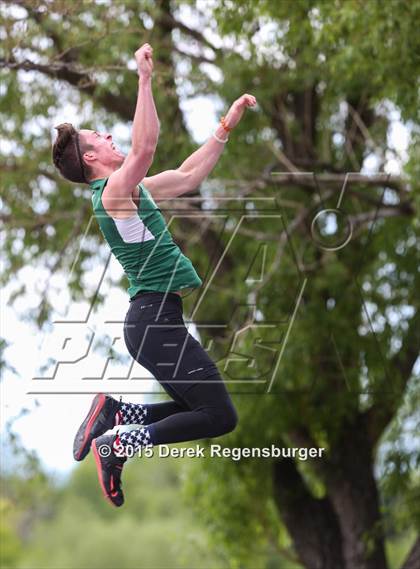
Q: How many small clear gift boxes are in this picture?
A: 0